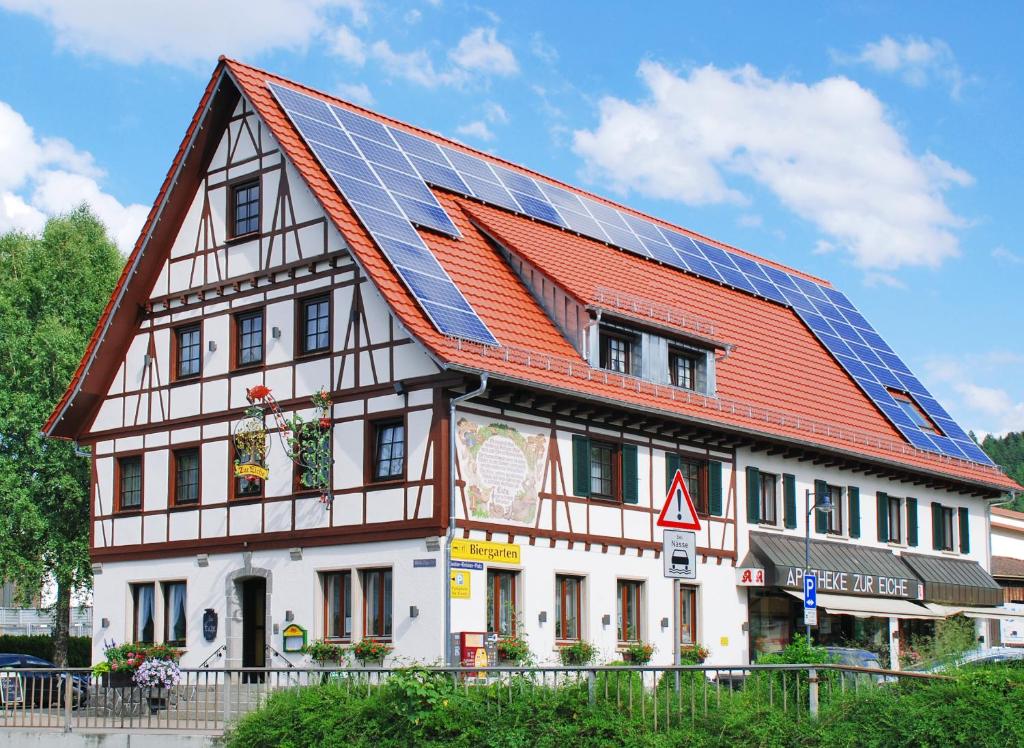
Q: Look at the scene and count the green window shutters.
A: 12